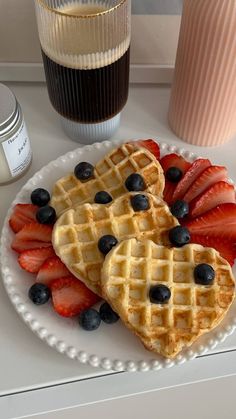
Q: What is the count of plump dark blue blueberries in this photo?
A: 15